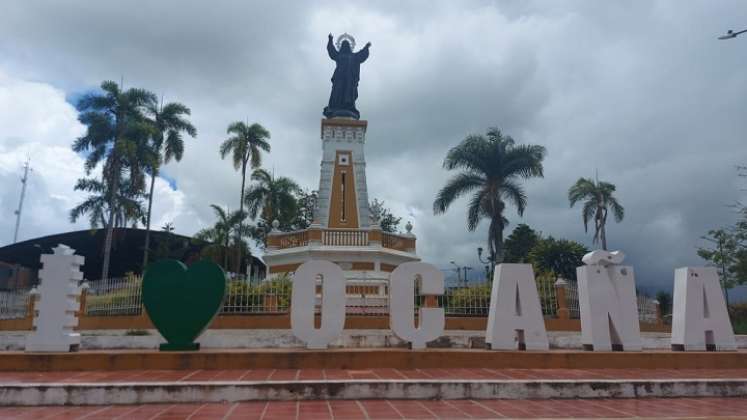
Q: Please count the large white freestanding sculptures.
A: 6